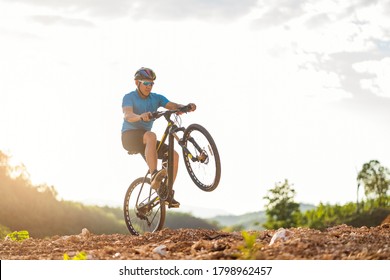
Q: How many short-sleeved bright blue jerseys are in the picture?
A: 1